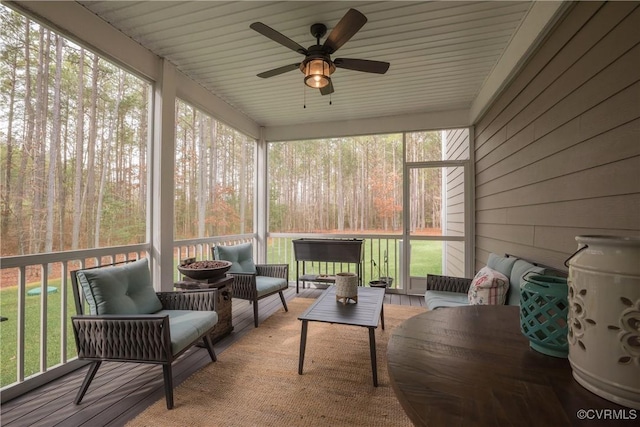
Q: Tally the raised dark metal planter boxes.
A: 1